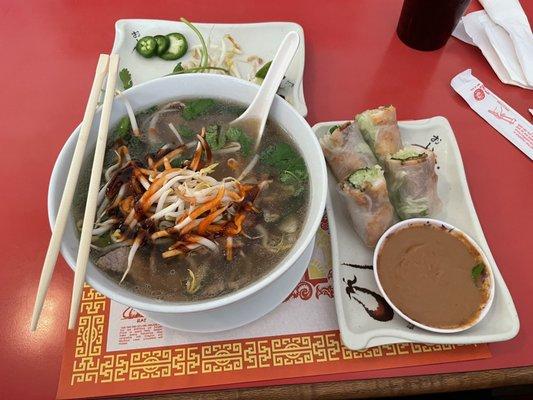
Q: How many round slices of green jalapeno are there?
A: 3